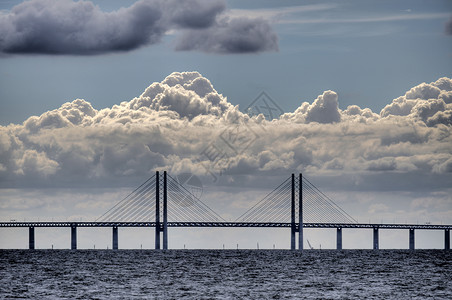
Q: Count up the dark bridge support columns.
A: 11